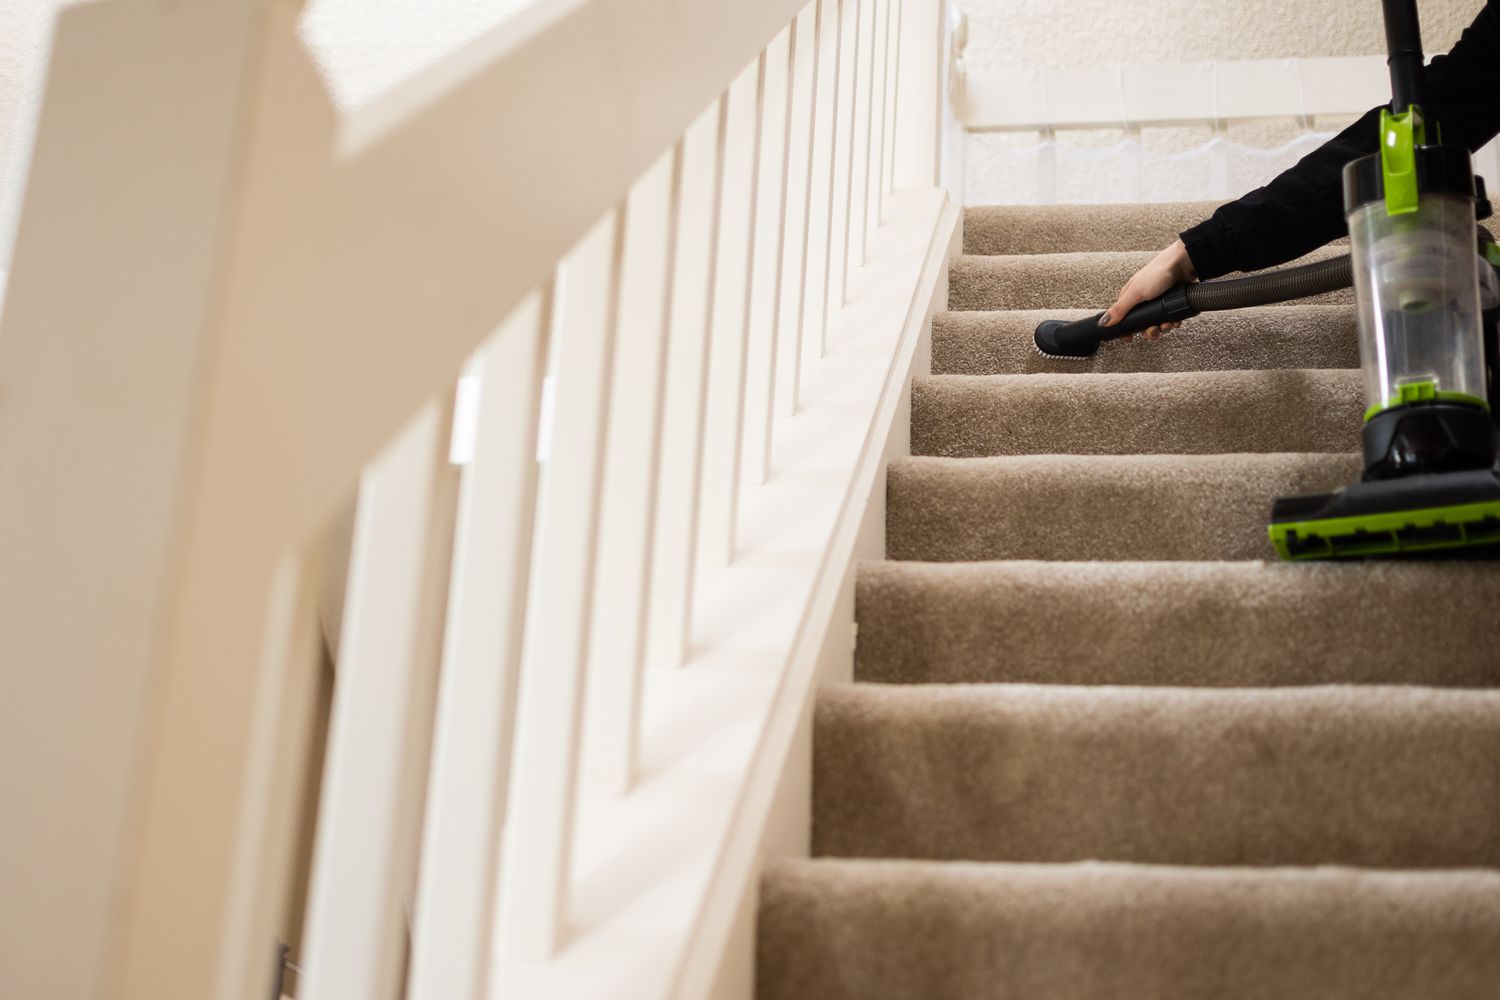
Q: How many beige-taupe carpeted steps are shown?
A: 8